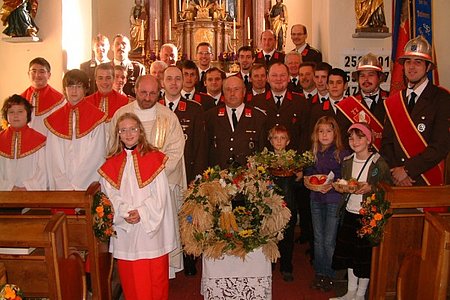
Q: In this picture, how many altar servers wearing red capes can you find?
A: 5